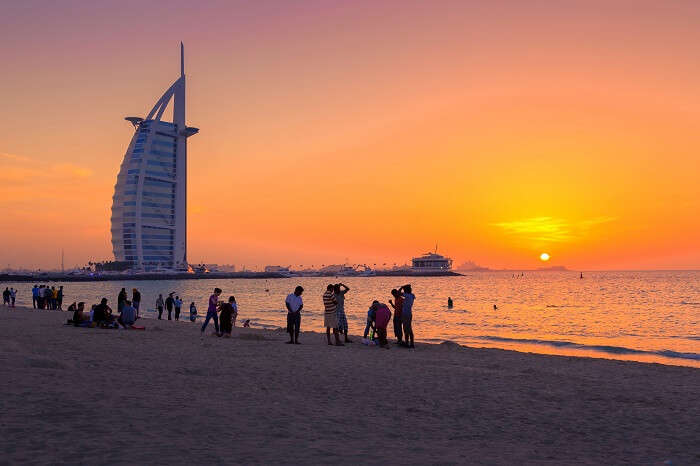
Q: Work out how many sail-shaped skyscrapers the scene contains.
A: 1